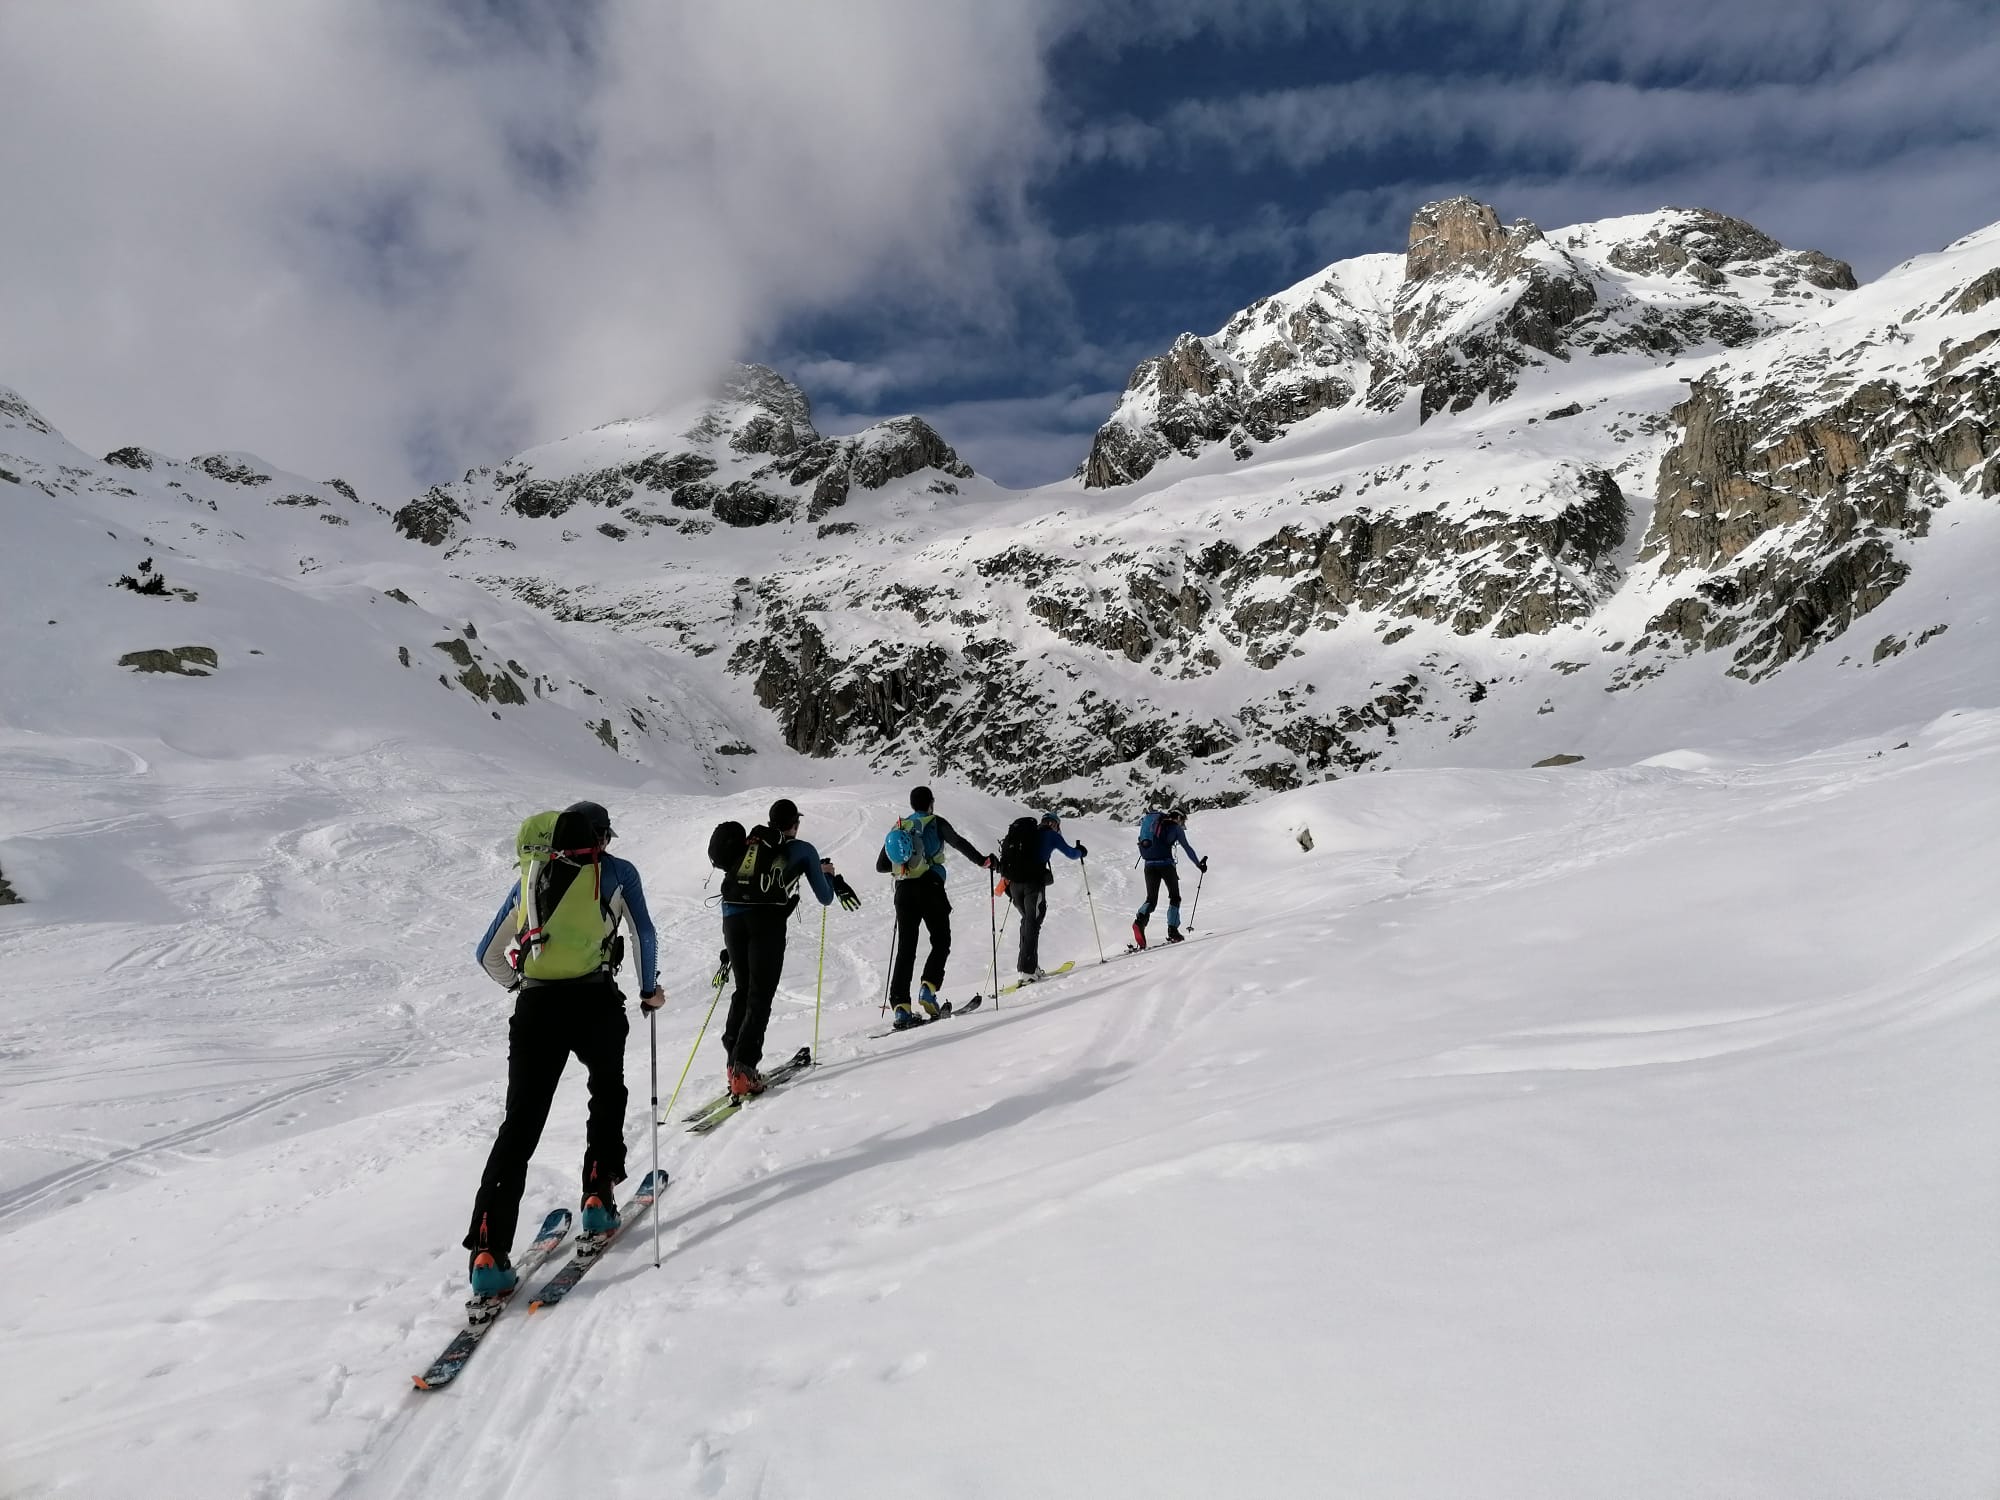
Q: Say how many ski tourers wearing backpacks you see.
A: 5